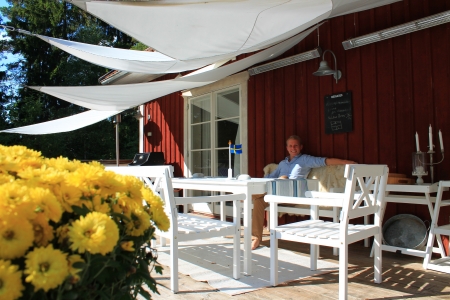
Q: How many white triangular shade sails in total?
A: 4